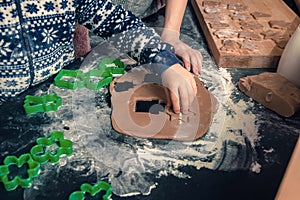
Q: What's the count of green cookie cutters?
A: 7